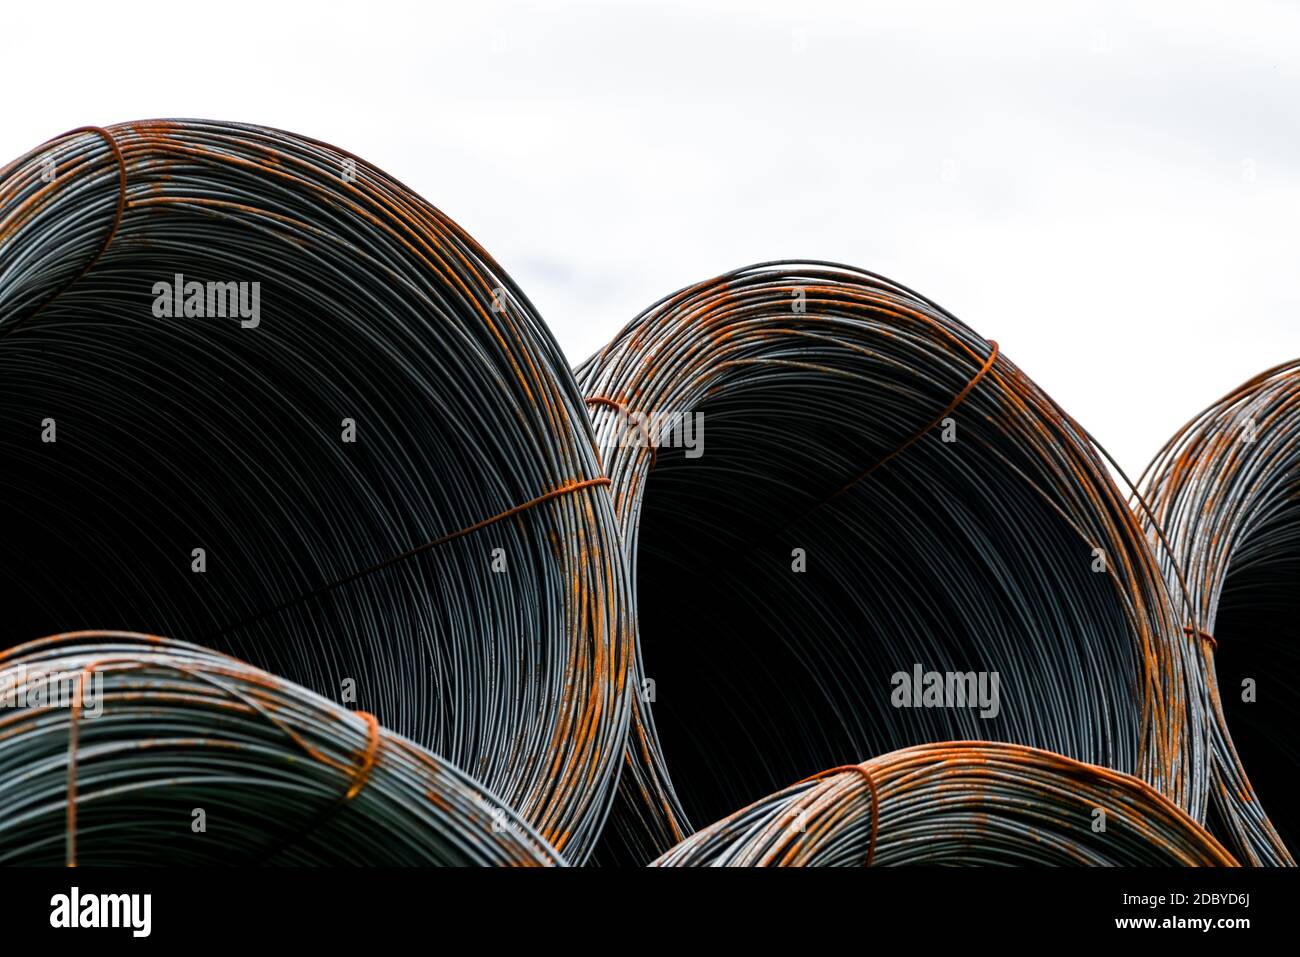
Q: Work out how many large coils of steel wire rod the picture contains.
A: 5